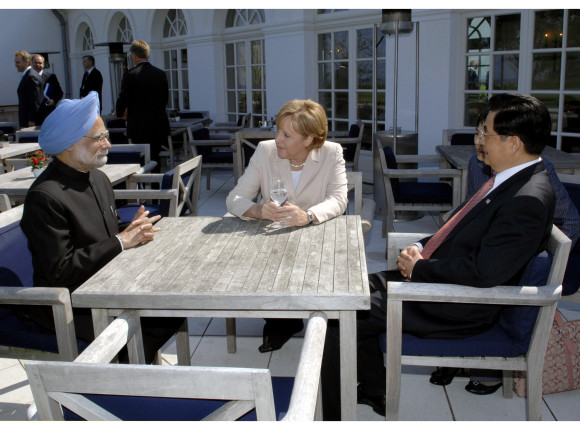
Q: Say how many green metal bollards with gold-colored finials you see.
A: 0